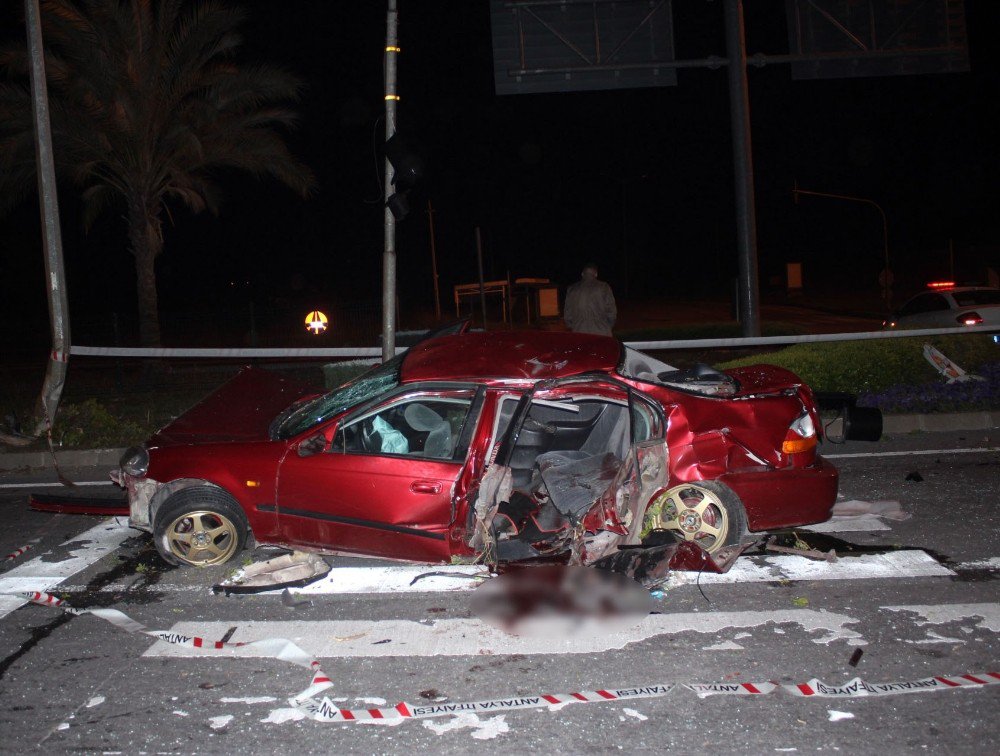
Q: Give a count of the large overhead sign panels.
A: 2